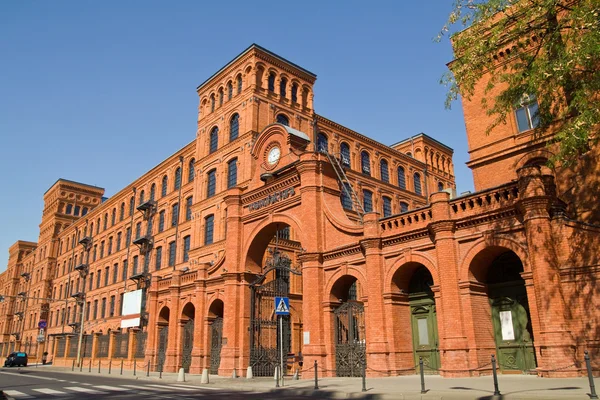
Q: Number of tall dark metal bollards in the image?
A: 15